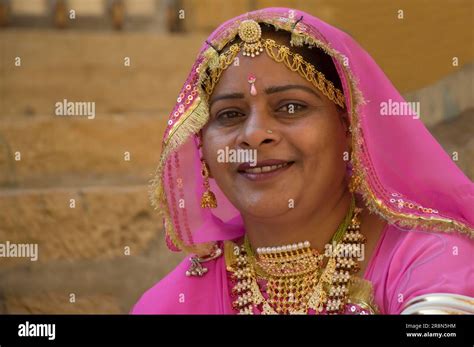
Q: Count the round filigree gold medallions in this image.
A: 1